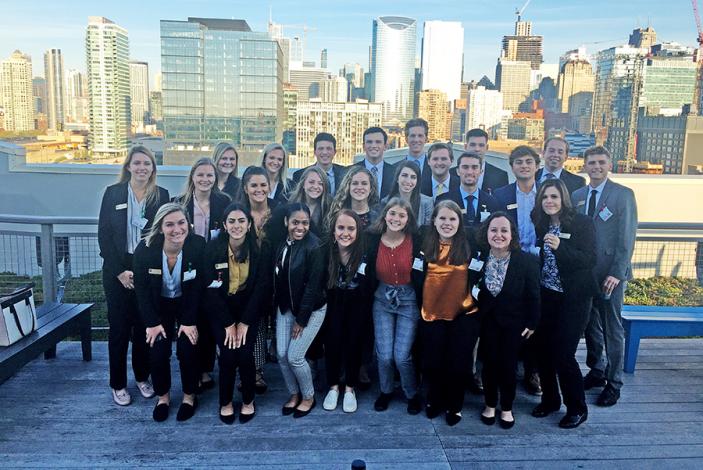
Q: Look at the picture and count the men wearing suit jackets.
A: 9